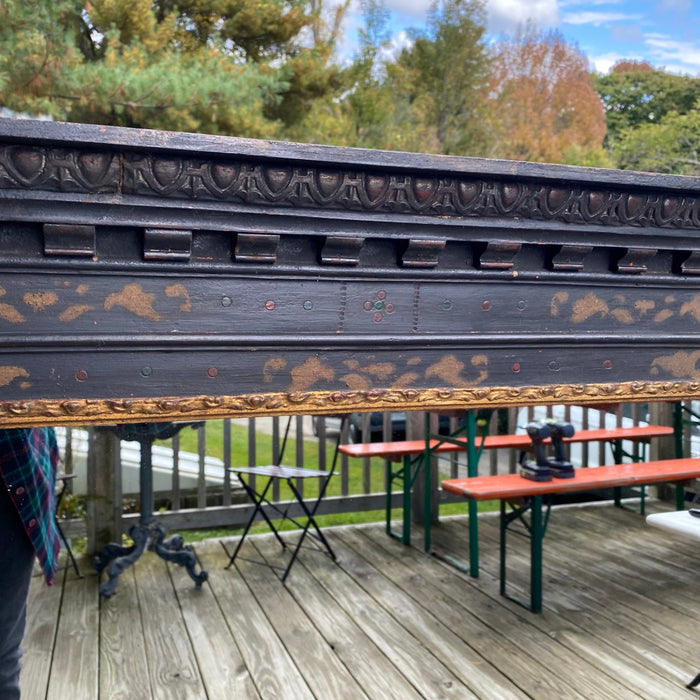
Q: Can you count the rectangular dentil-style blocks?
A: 9